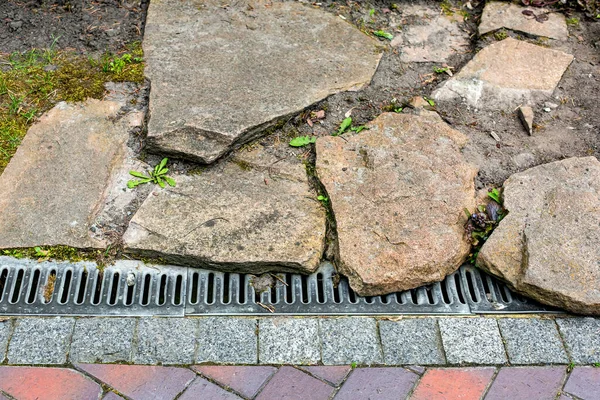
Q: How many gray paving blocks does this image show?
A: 11